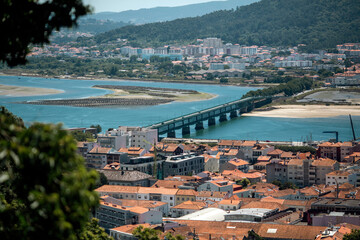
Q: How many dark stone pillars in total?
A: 6